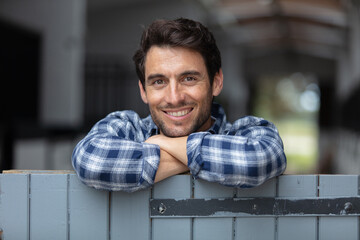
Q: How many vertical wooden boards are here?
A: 9